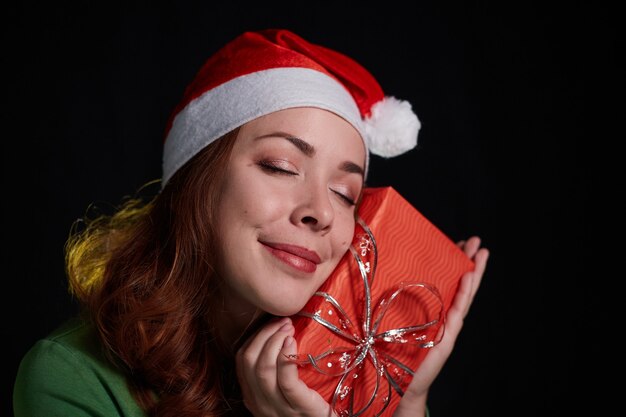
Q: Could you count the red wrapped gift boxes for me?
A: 1